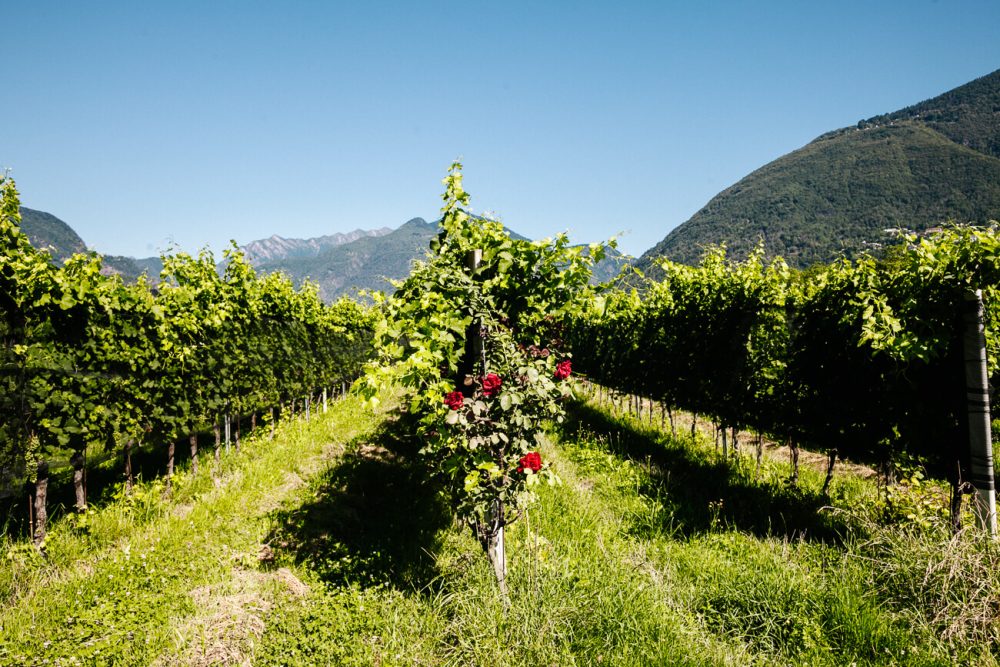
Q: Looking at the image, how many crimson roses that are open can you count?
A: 4